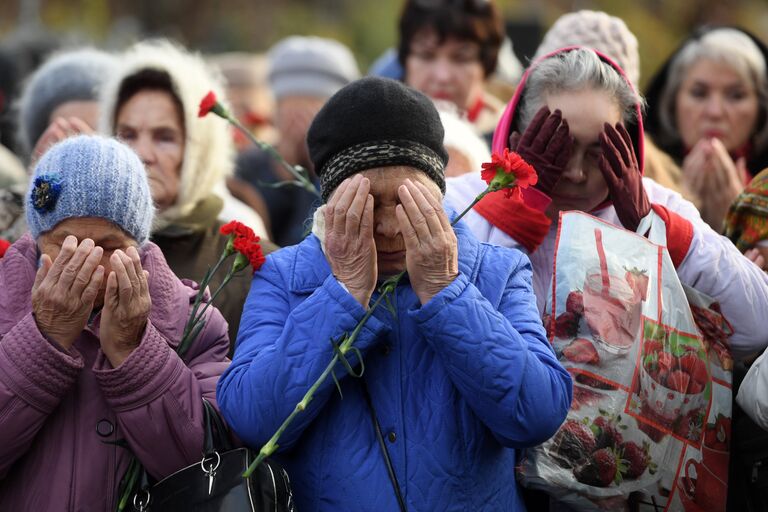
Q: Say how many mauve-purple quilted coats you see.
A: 1